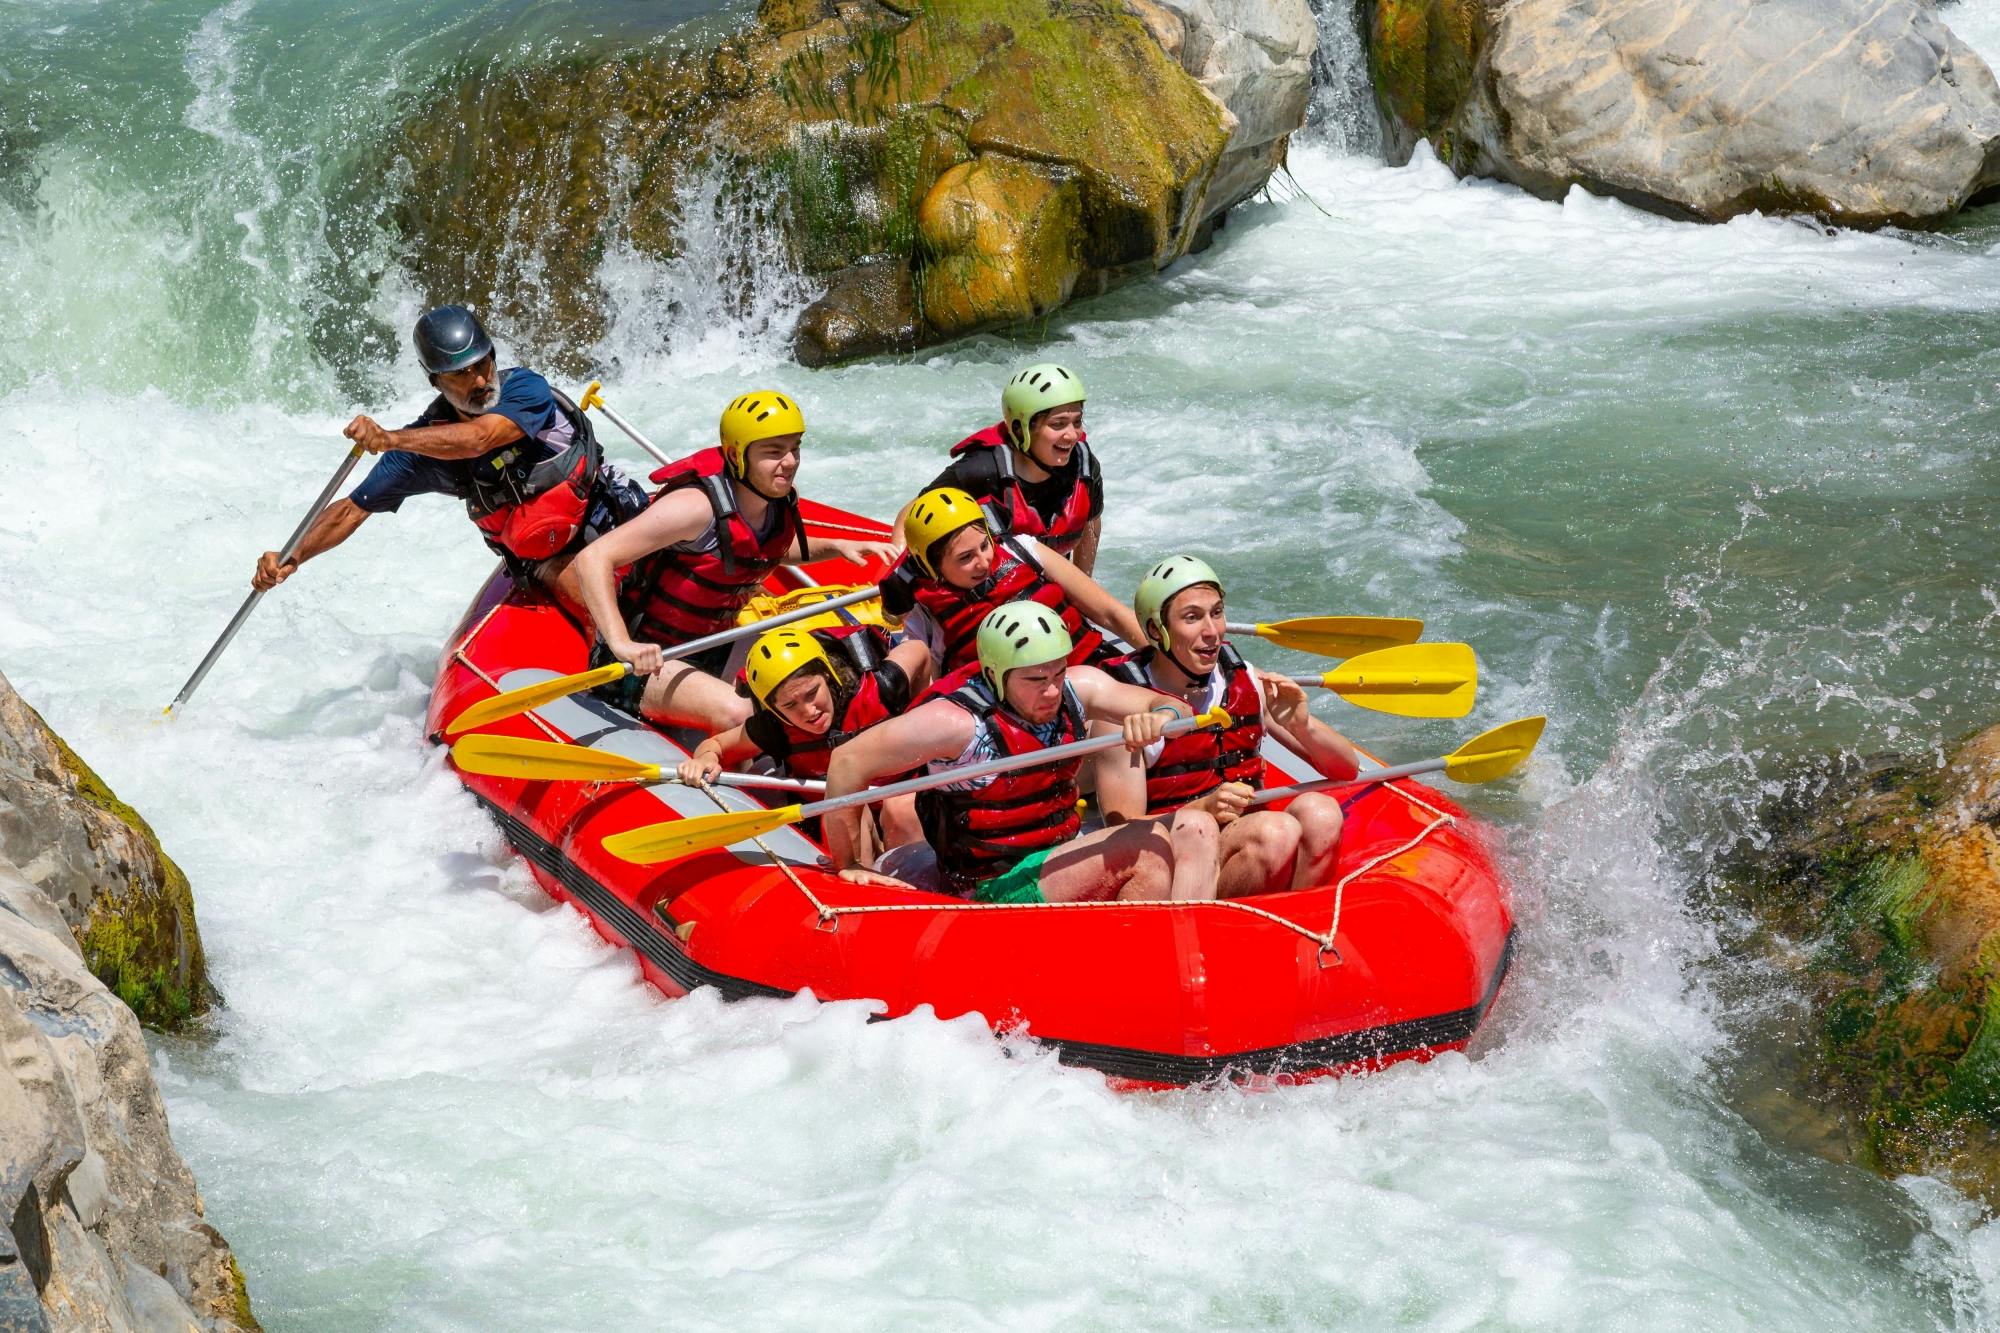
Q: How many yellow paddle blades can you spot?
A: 6